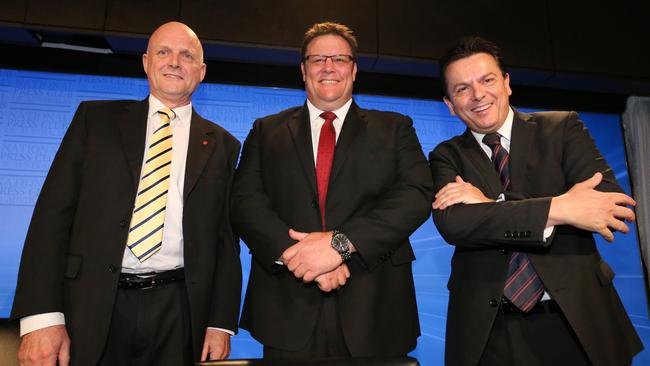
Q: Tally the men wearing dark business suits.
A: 3